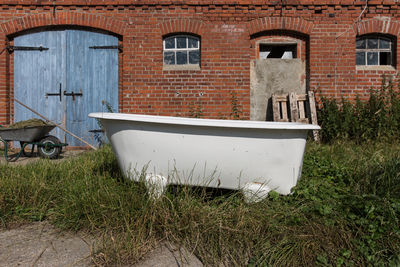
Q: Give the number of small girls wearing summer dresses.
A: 0